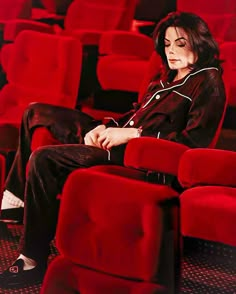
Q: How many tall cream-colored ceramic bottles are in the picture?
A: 0